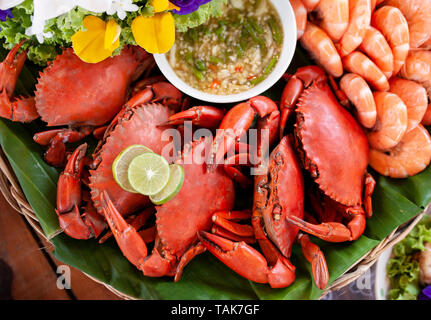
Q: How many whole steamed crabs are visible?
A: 5